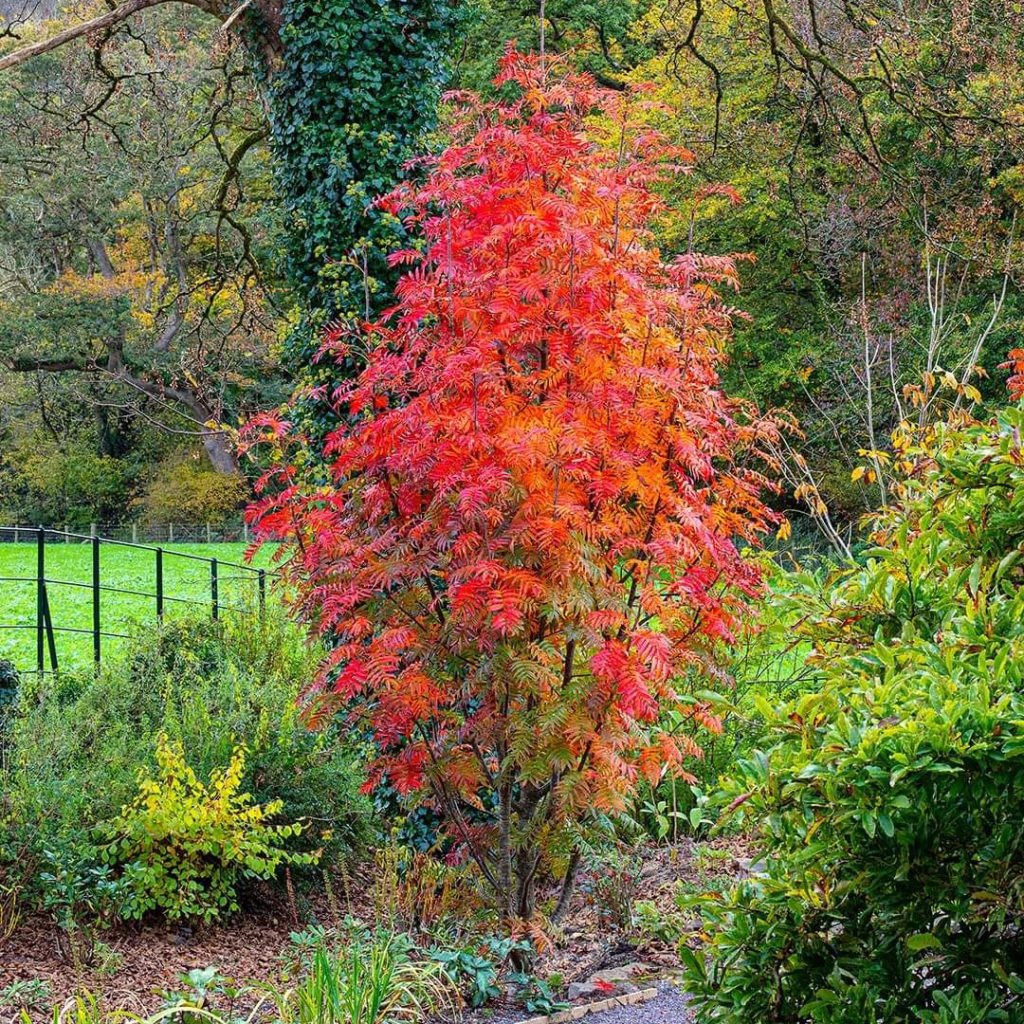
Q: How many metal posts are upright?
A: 5